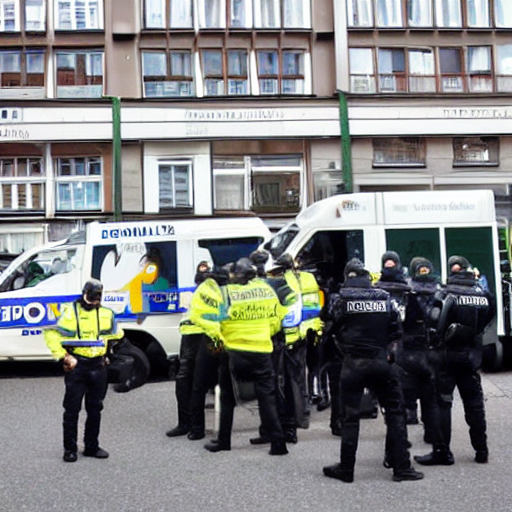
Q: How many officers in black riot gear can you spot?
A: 4